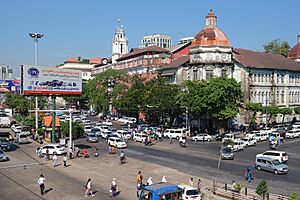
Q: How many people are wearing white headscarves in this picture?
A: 2